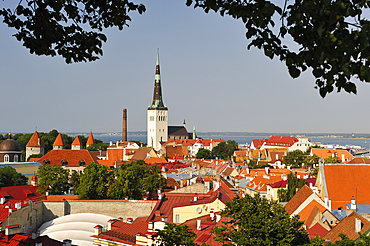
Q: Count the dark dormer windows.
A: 3